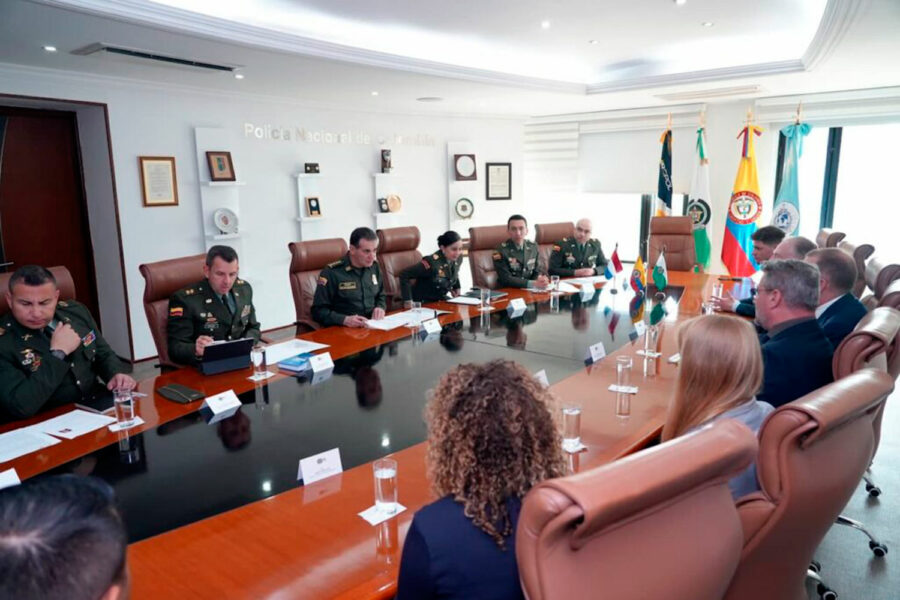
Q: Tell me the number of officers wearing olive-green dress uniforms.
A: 6